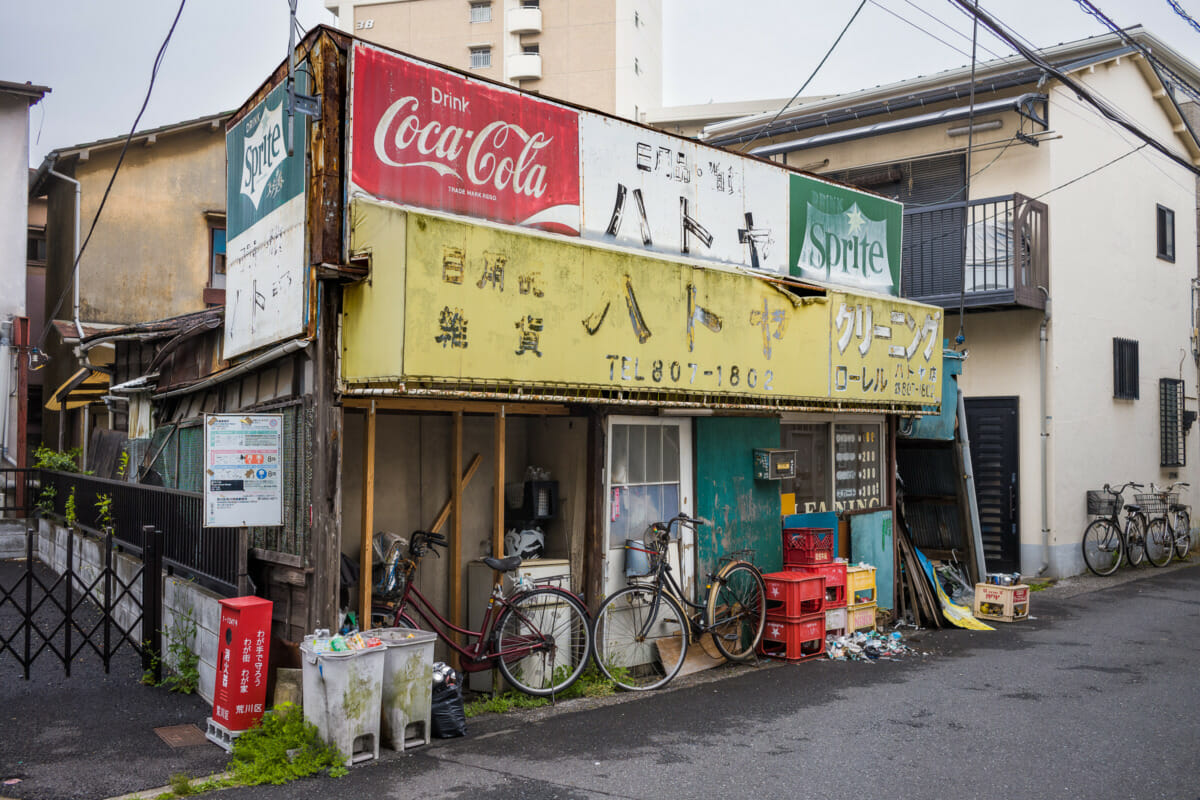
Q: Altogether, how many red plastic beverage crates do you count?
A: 4